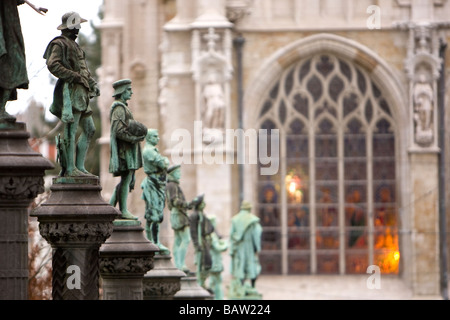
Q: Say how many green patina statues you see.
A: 8